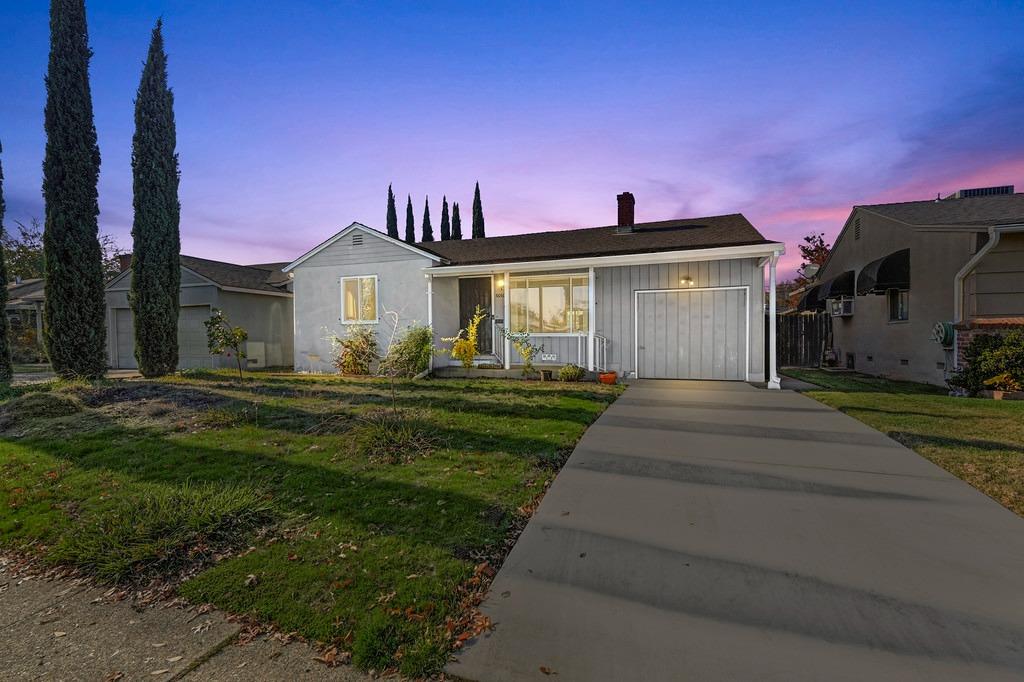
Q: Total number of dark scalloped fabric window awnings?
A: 3